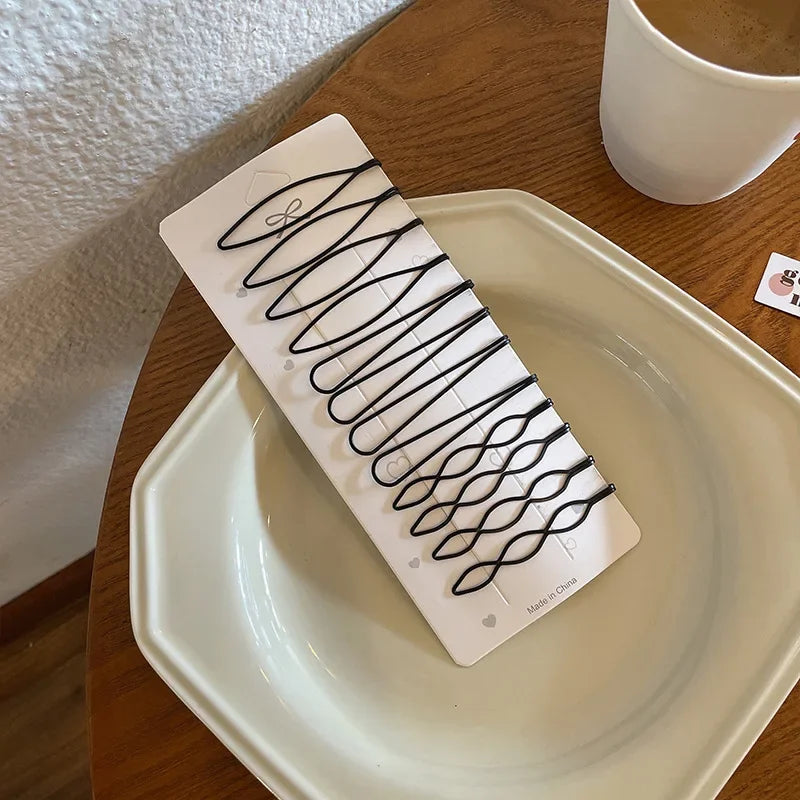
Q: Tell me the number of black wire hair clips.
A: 12